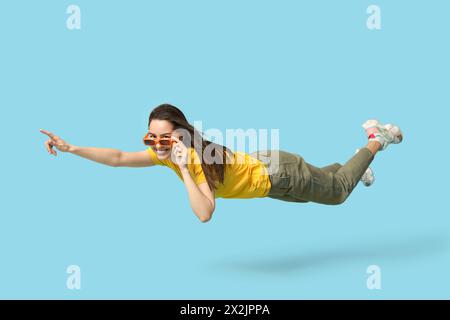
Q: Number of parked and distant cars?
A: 0